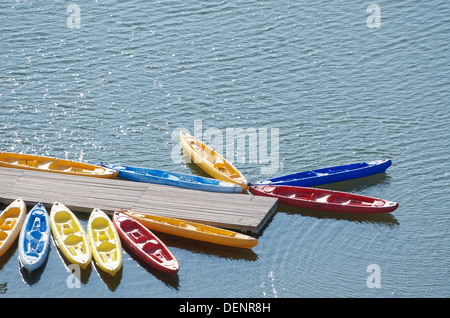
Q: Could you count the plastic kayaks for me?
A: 11